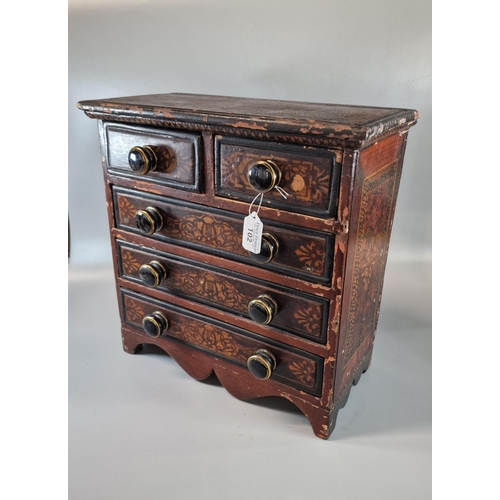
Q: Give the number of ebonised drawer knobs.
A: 8